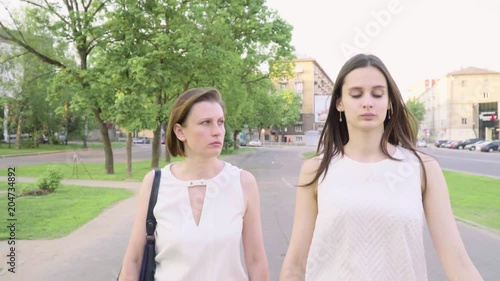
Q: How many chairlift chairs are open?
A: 0